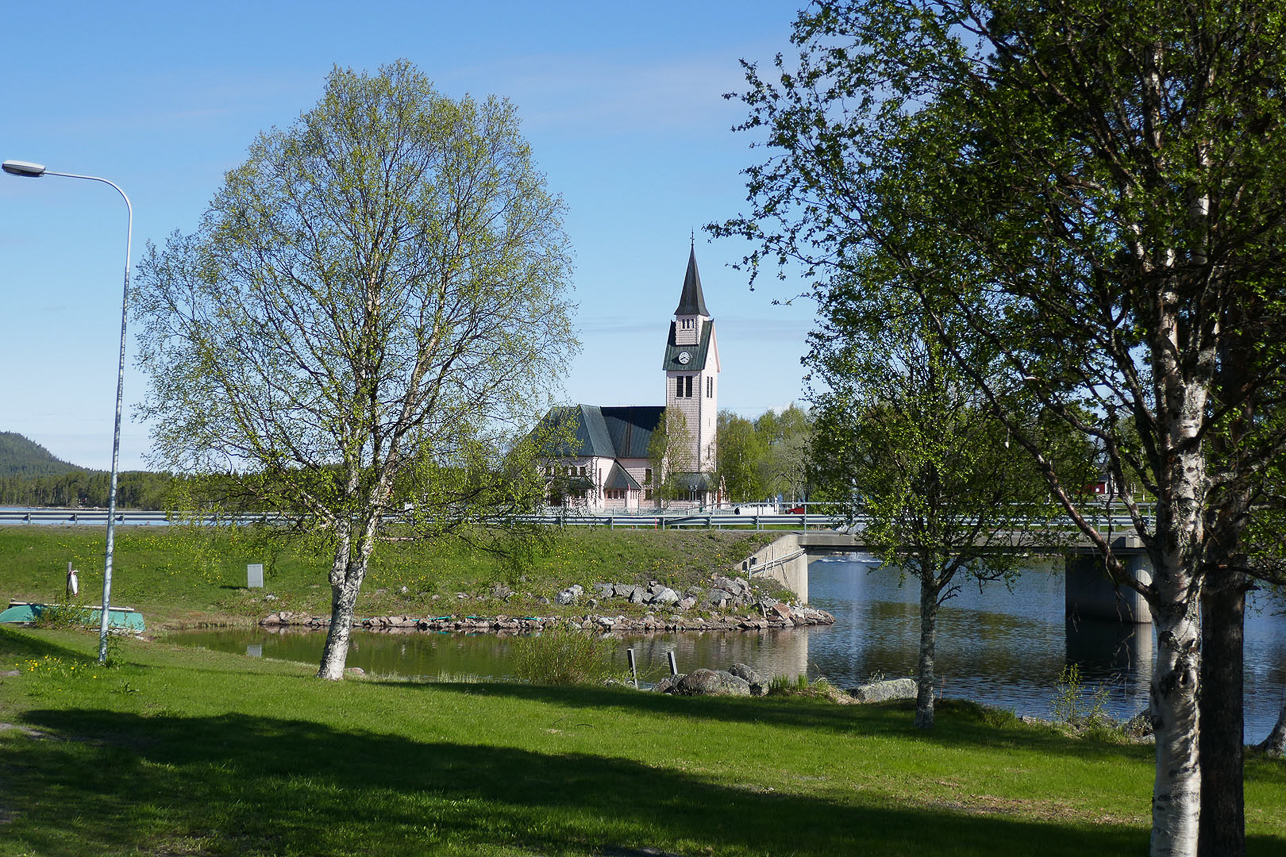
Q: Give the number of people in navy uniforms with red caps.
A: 0